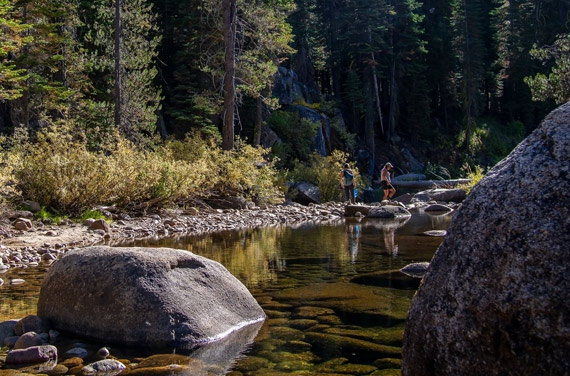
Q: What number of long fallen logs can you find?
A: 1